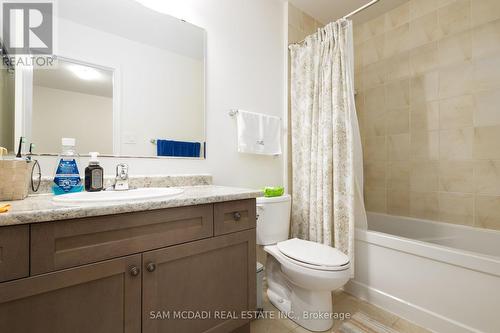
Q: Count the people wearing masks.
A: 0